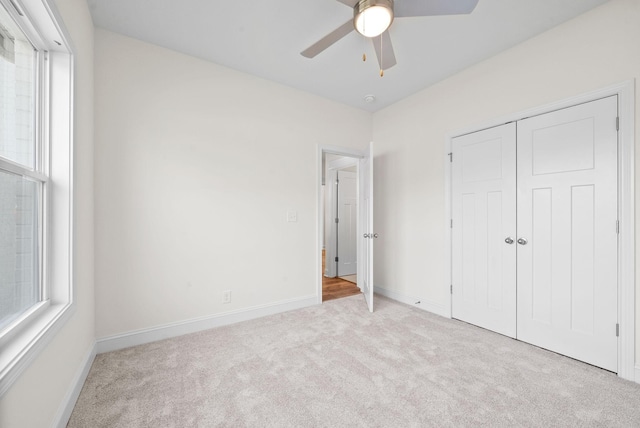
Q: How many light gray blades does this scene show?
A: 4